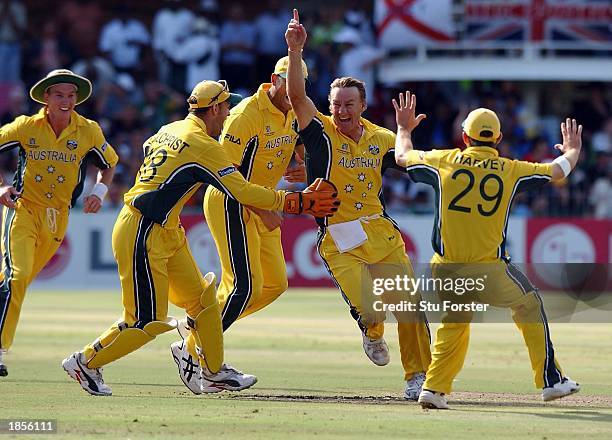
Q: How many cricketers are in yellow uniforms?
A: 5